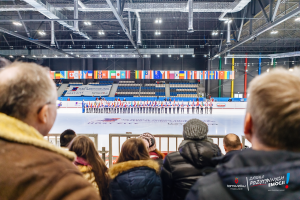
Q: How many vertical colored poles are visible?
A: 5